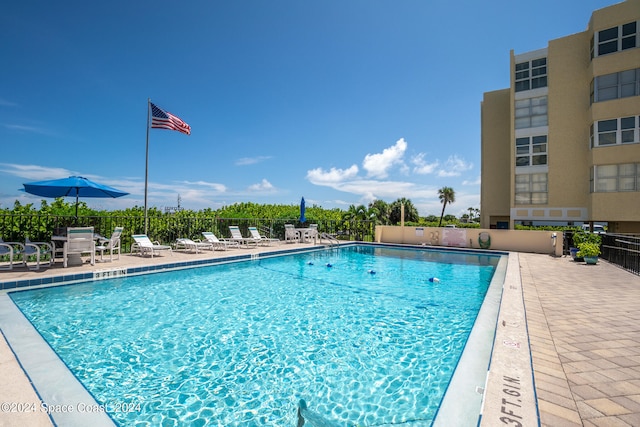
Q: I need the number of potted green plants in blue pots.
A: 2